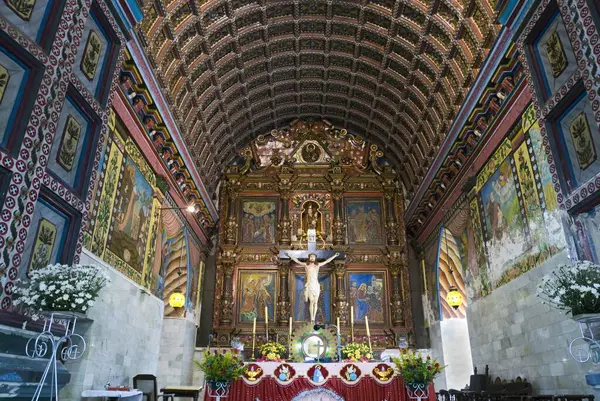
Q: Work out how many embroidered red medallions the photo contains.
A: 5